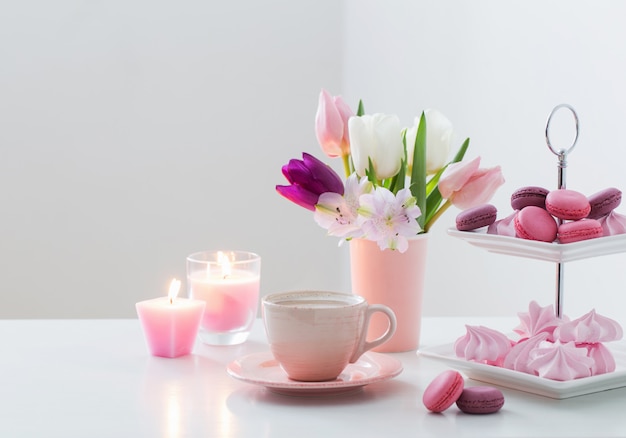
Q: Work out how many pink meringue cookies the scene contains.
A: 8